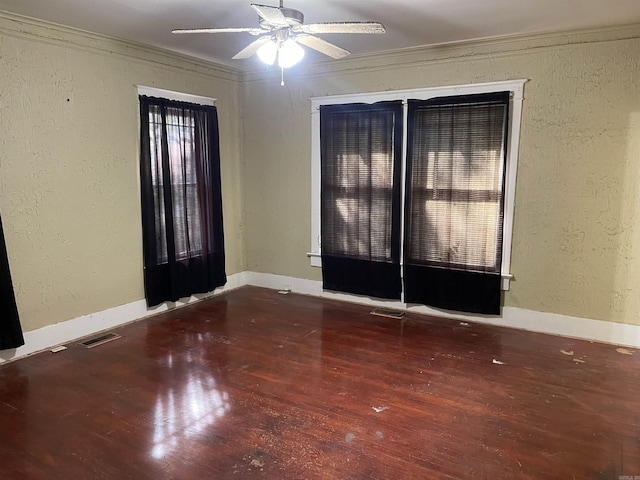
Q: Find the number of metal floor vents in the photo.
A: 2